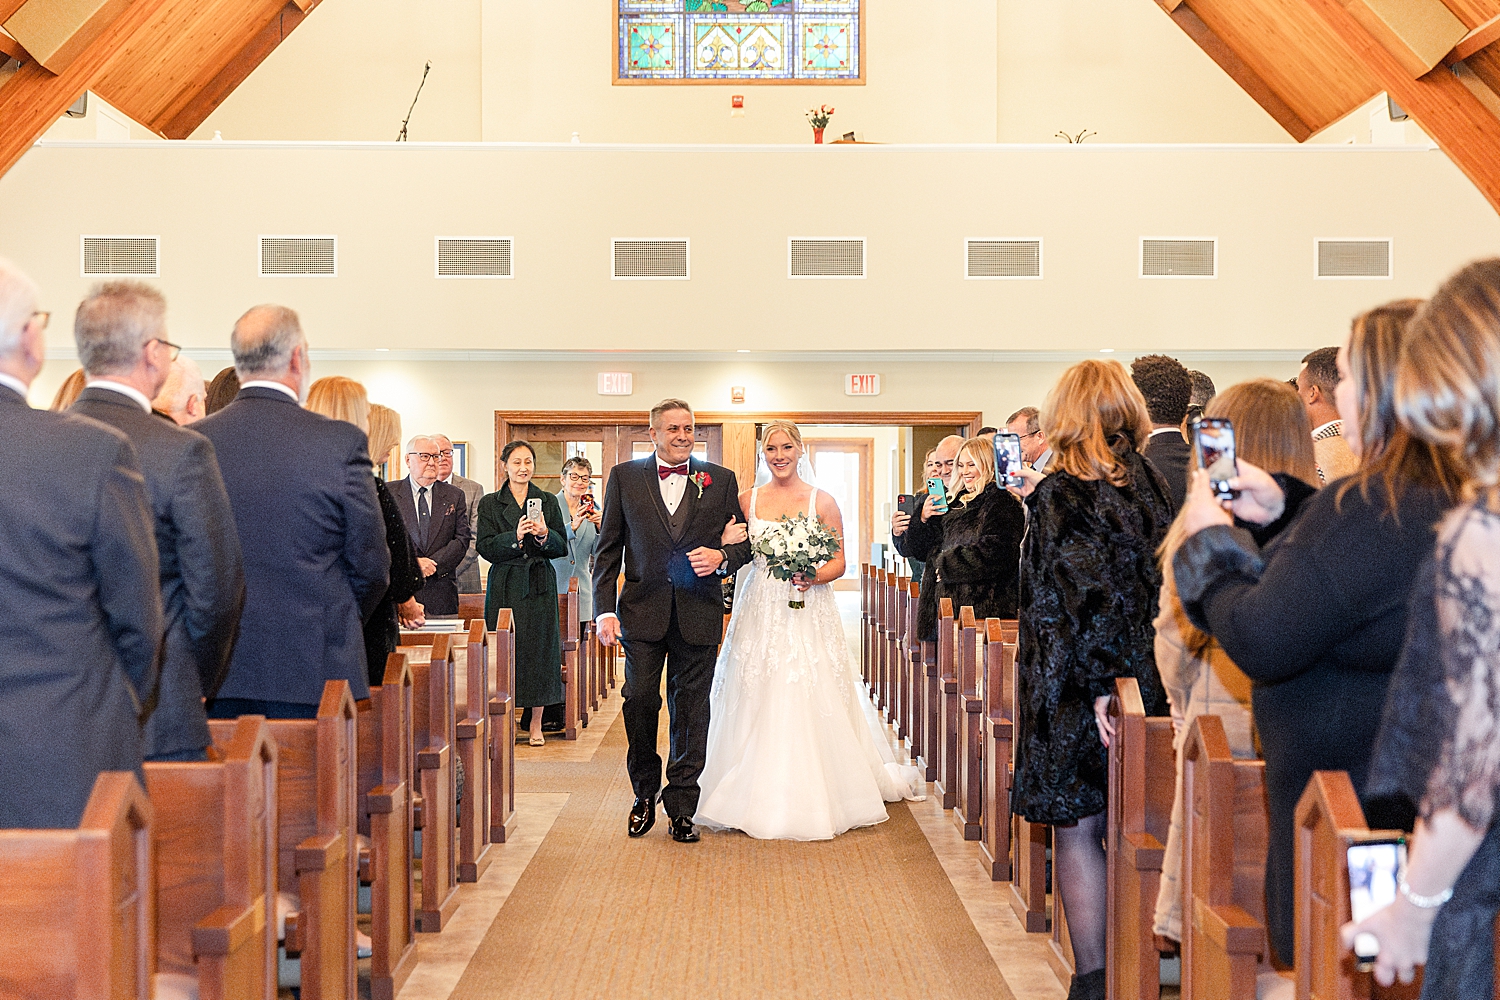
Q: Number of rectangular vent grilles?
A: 8